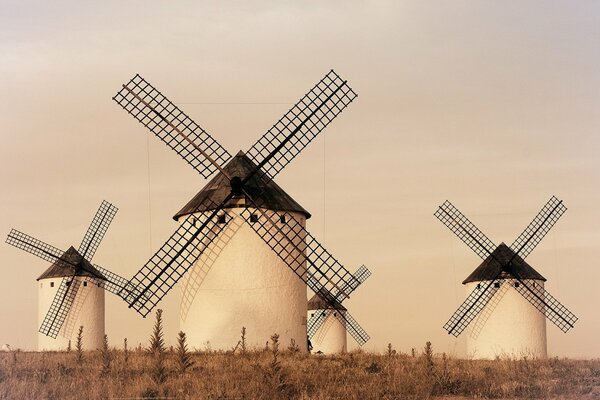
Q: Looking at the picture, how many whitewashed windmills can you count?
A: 4